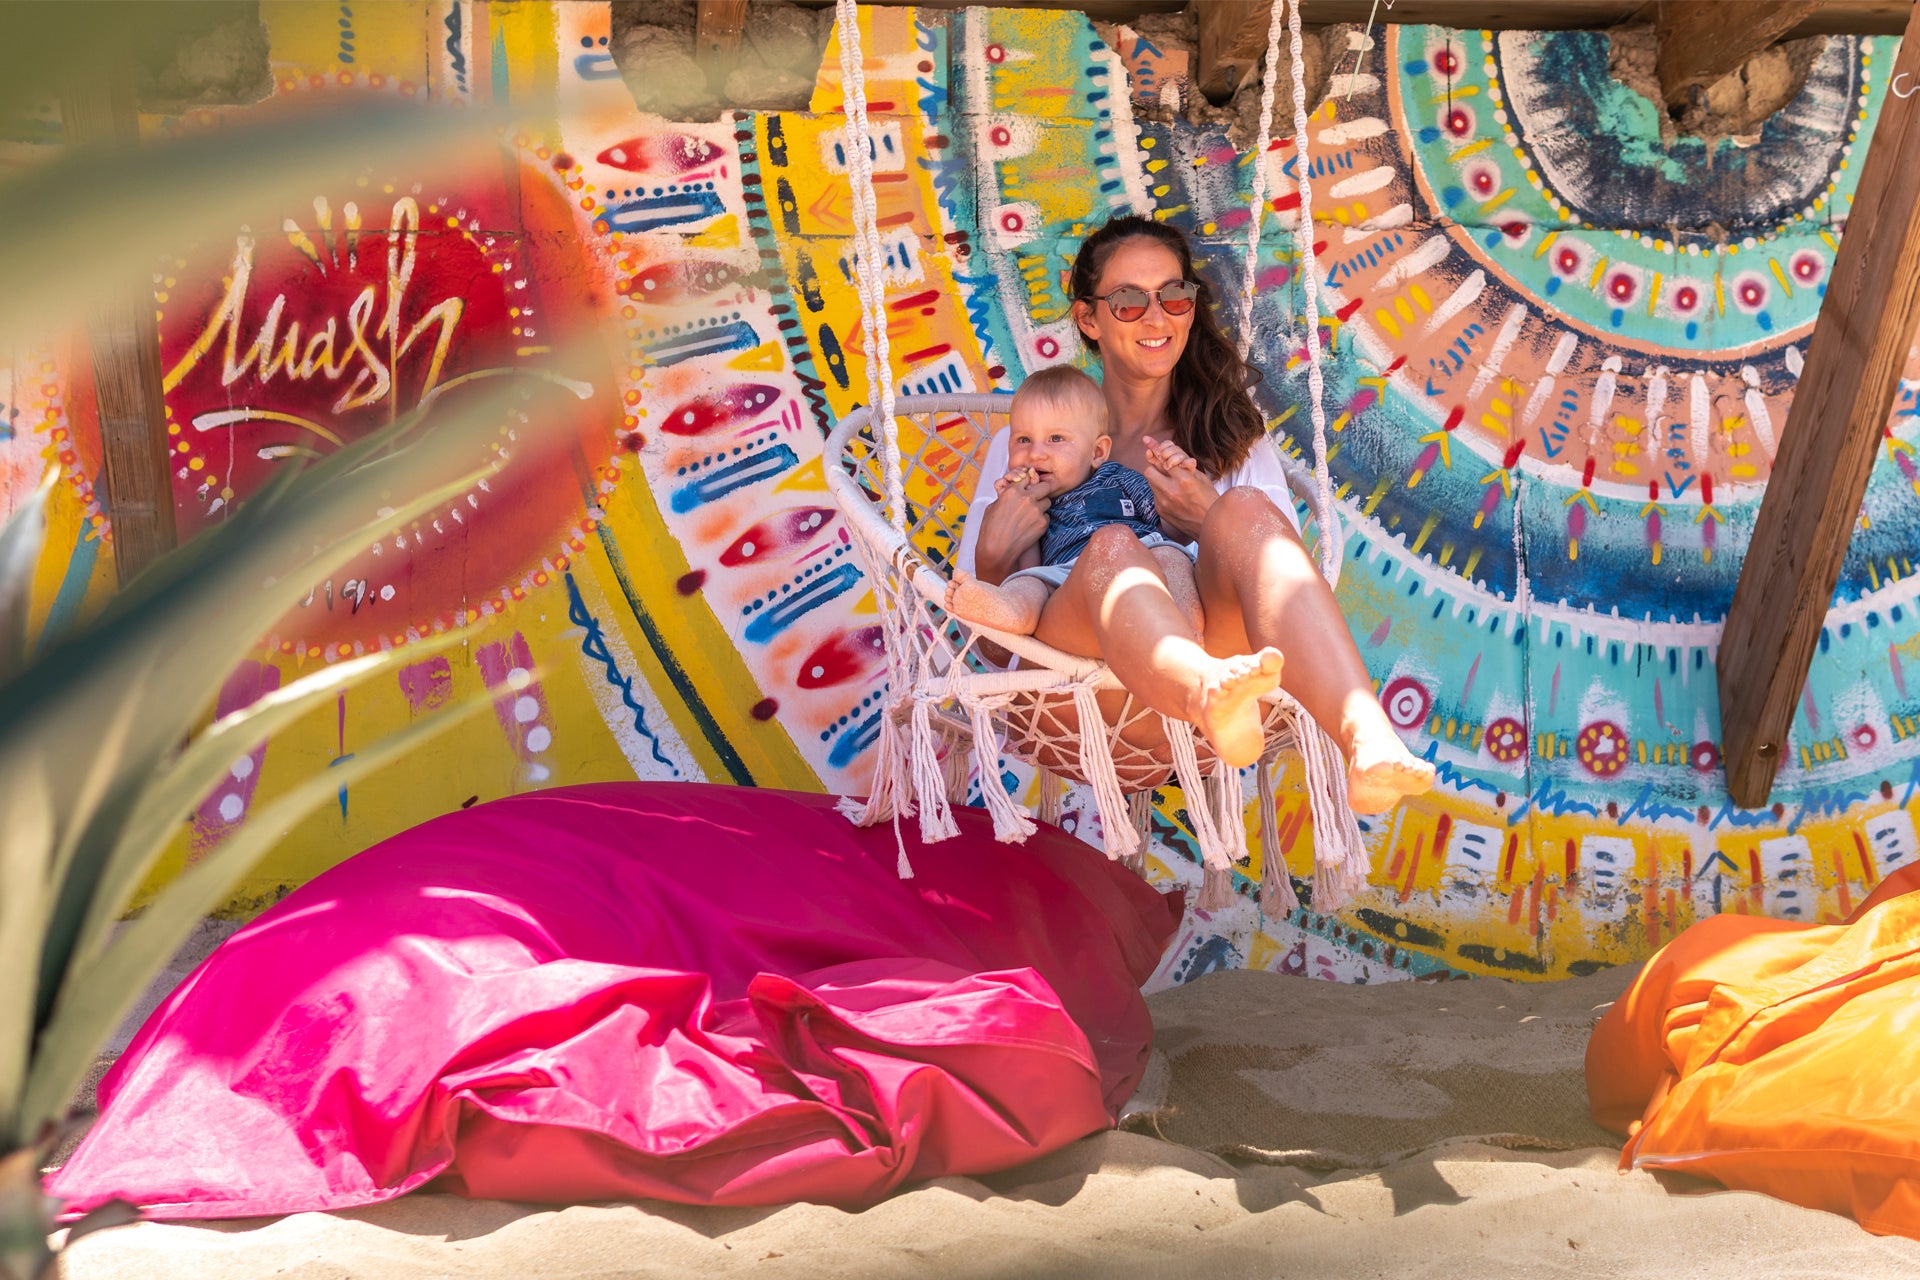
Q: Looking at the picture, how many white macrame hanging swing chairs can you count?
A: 1